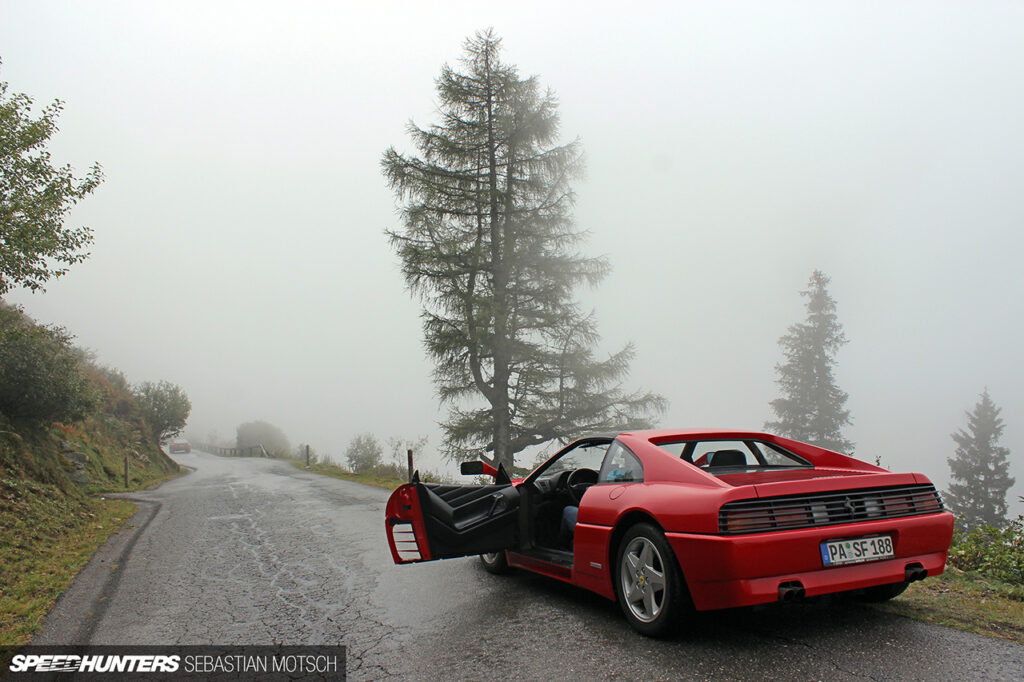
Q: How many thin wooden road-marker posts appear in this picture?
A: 3